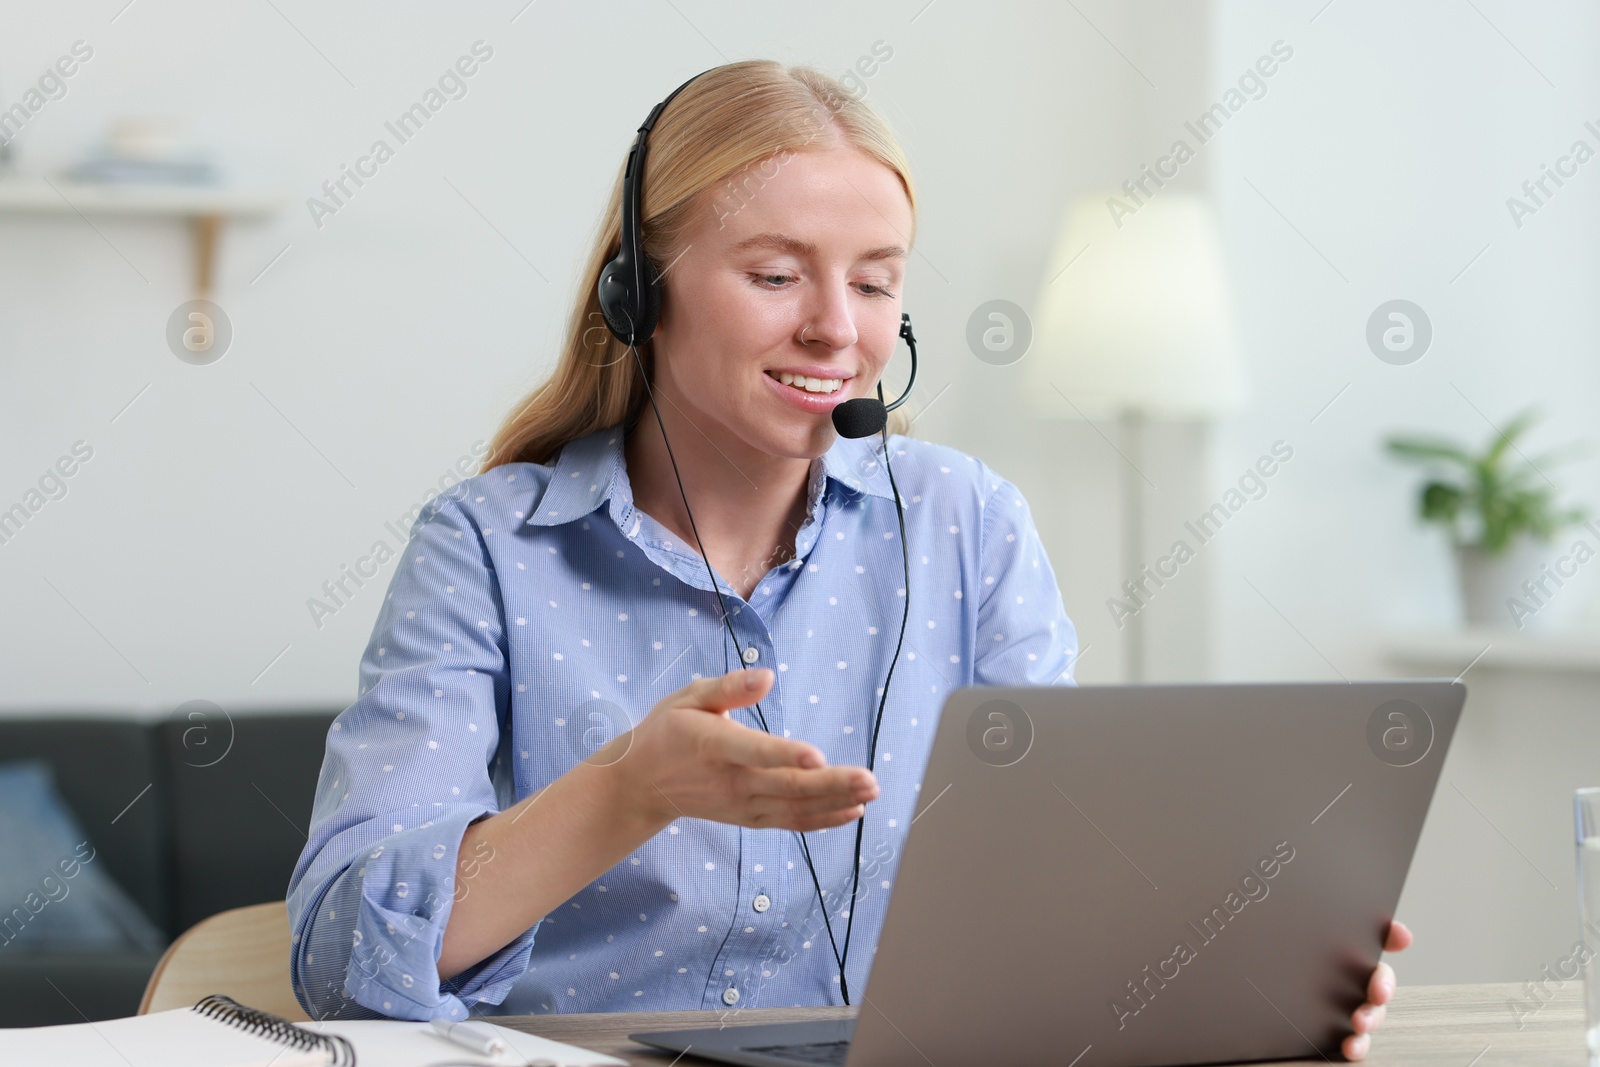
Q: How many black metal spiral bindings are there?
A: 1